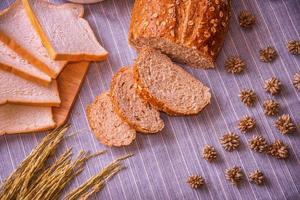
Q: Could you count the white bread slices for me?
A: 5